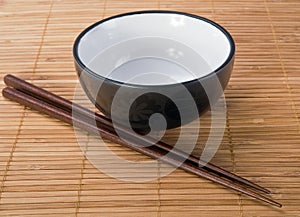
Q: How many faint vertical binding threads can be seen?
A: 5